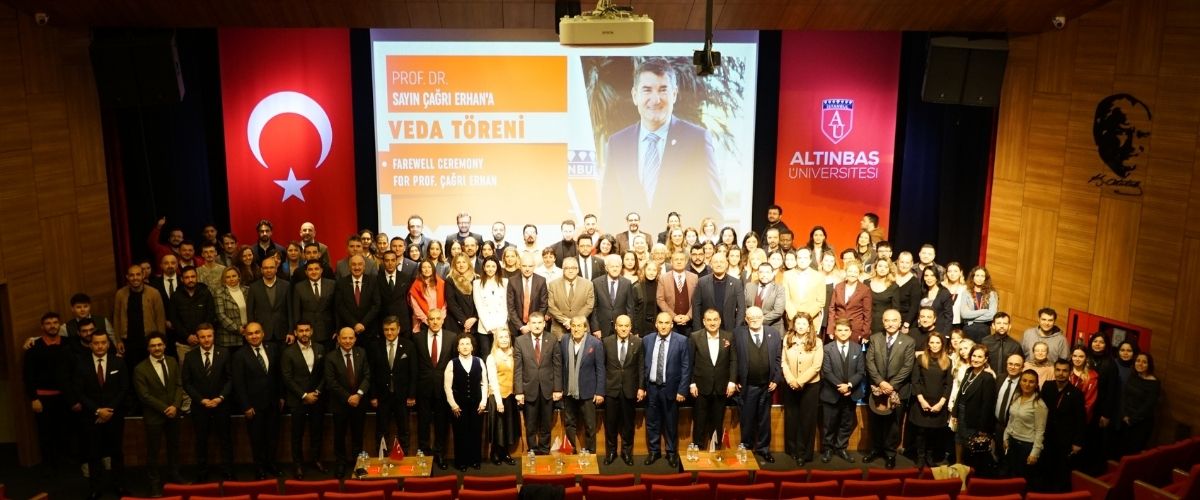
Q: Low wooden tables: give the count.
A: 3